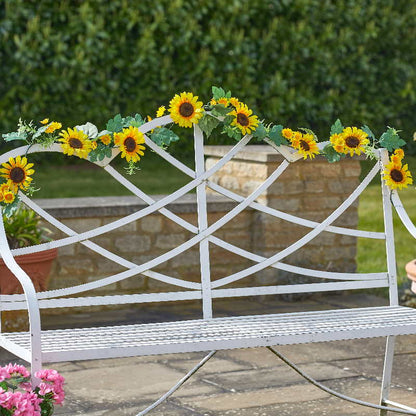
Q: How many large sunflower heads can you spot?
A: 8